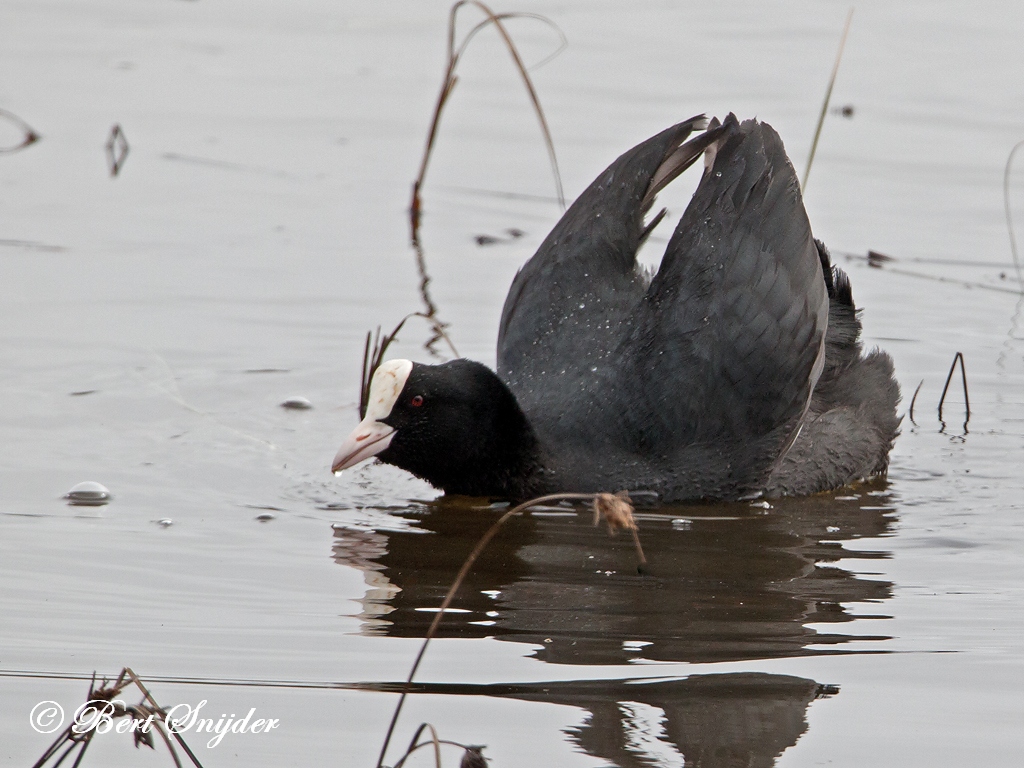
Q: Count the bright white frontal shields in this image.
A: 1